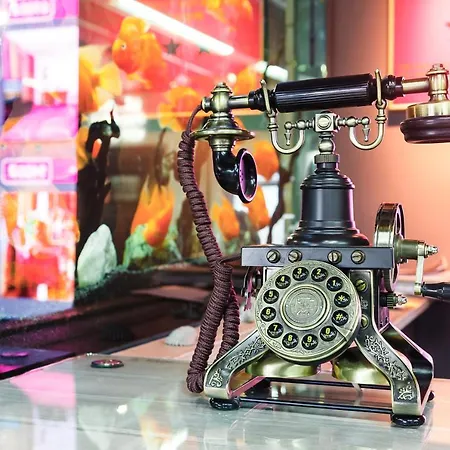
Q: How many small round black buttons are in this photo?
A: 12